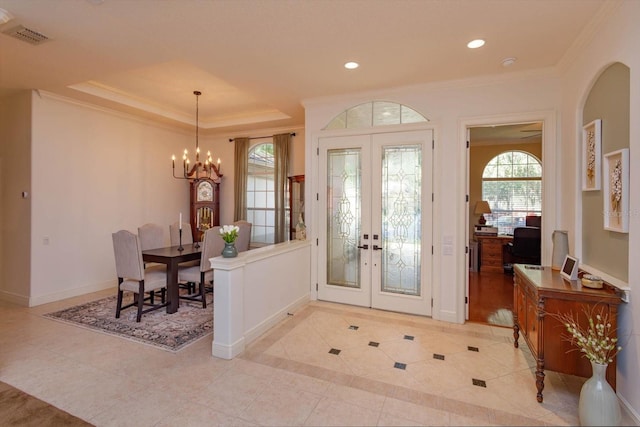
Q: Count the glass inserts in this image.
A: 2